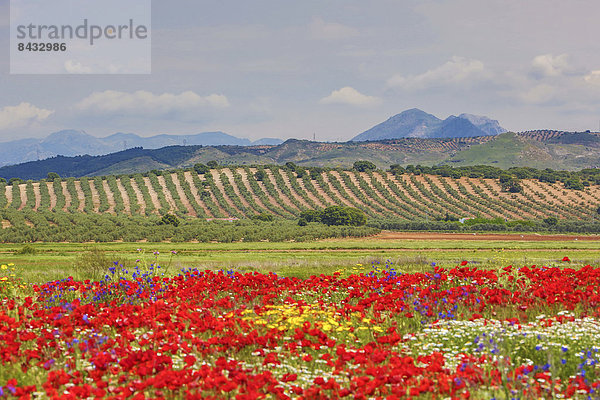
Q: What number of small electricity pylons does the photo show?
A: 4